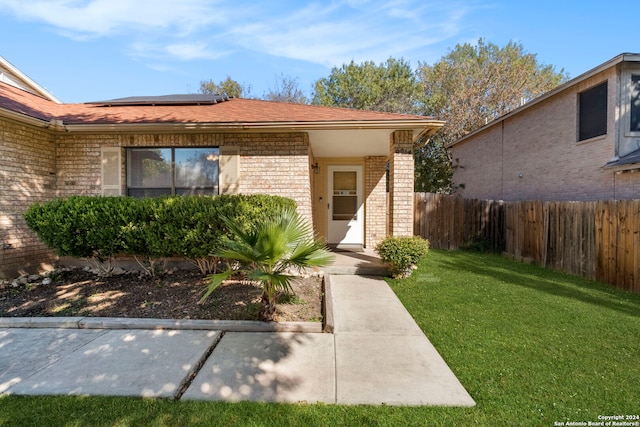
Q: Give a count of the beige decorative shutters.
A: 2